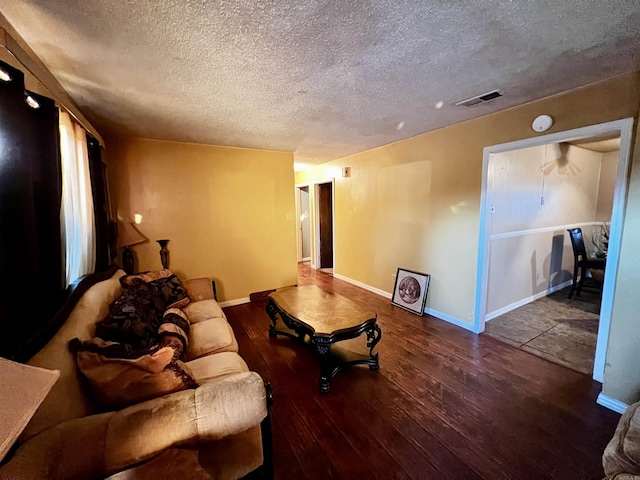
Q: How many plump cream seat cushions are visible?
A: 3